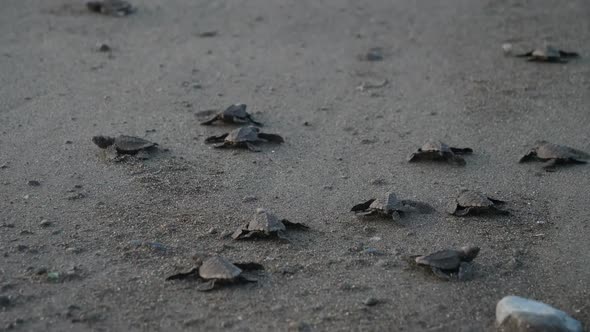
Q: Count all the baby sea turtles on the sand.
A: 12